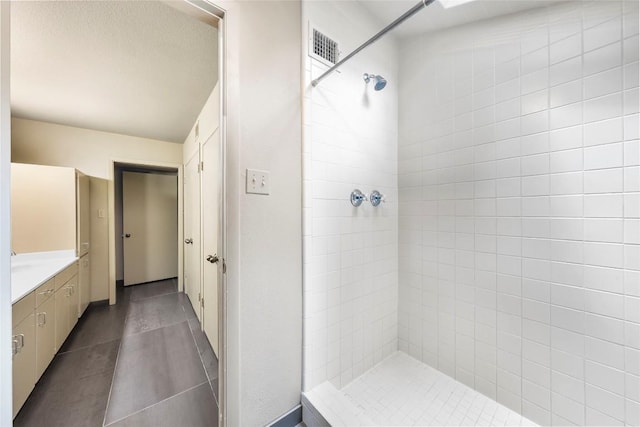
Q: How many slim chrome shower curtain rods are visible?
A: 1